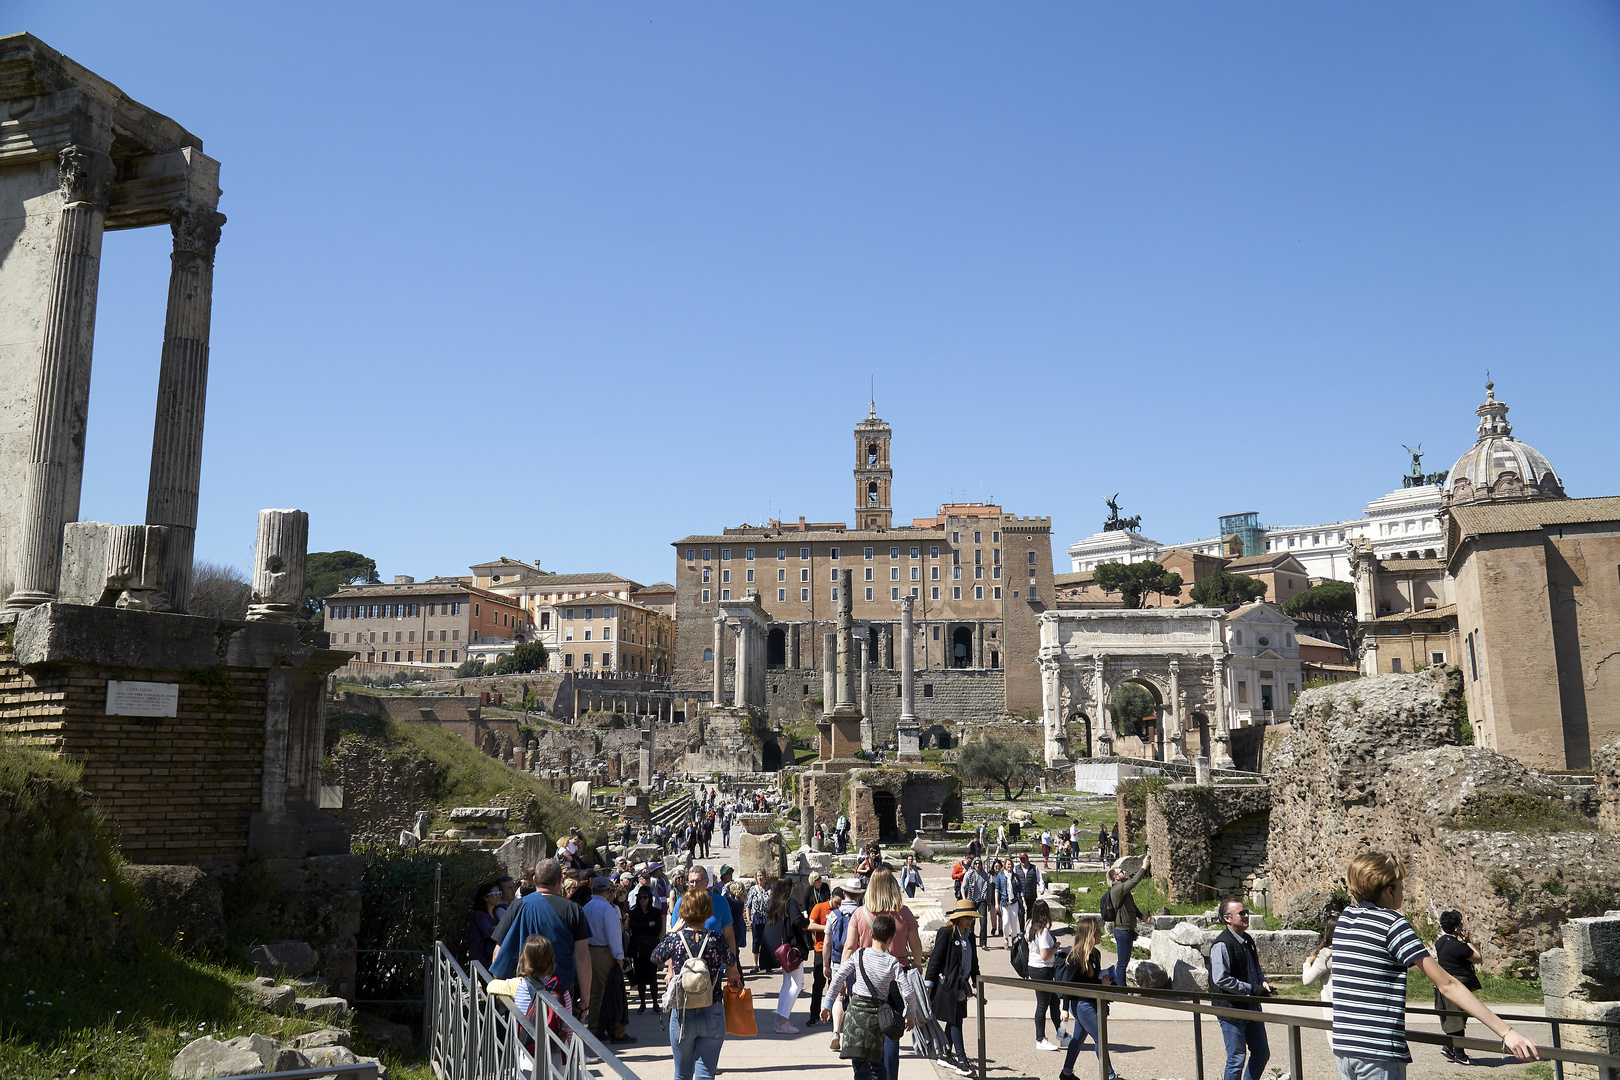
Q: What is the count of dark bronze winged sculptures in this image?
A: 2